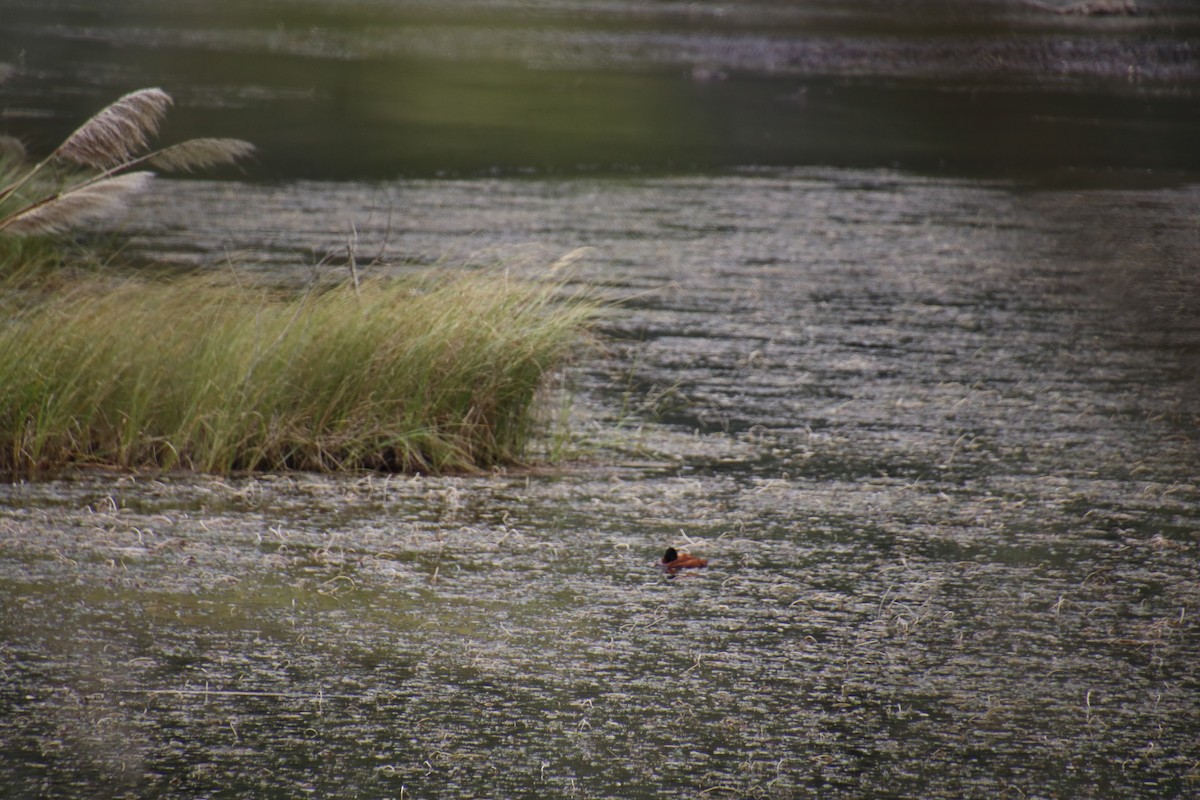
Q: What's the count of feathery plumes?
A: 3